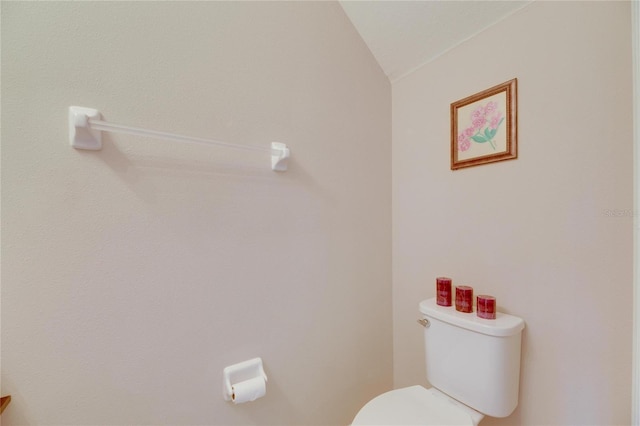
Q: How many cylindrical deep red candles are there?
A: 3